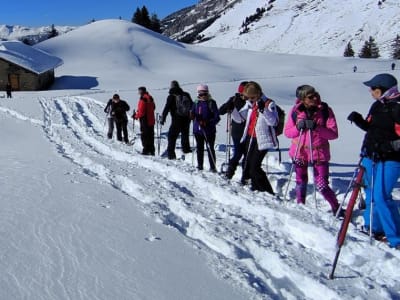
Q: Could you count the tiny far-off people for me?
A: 3